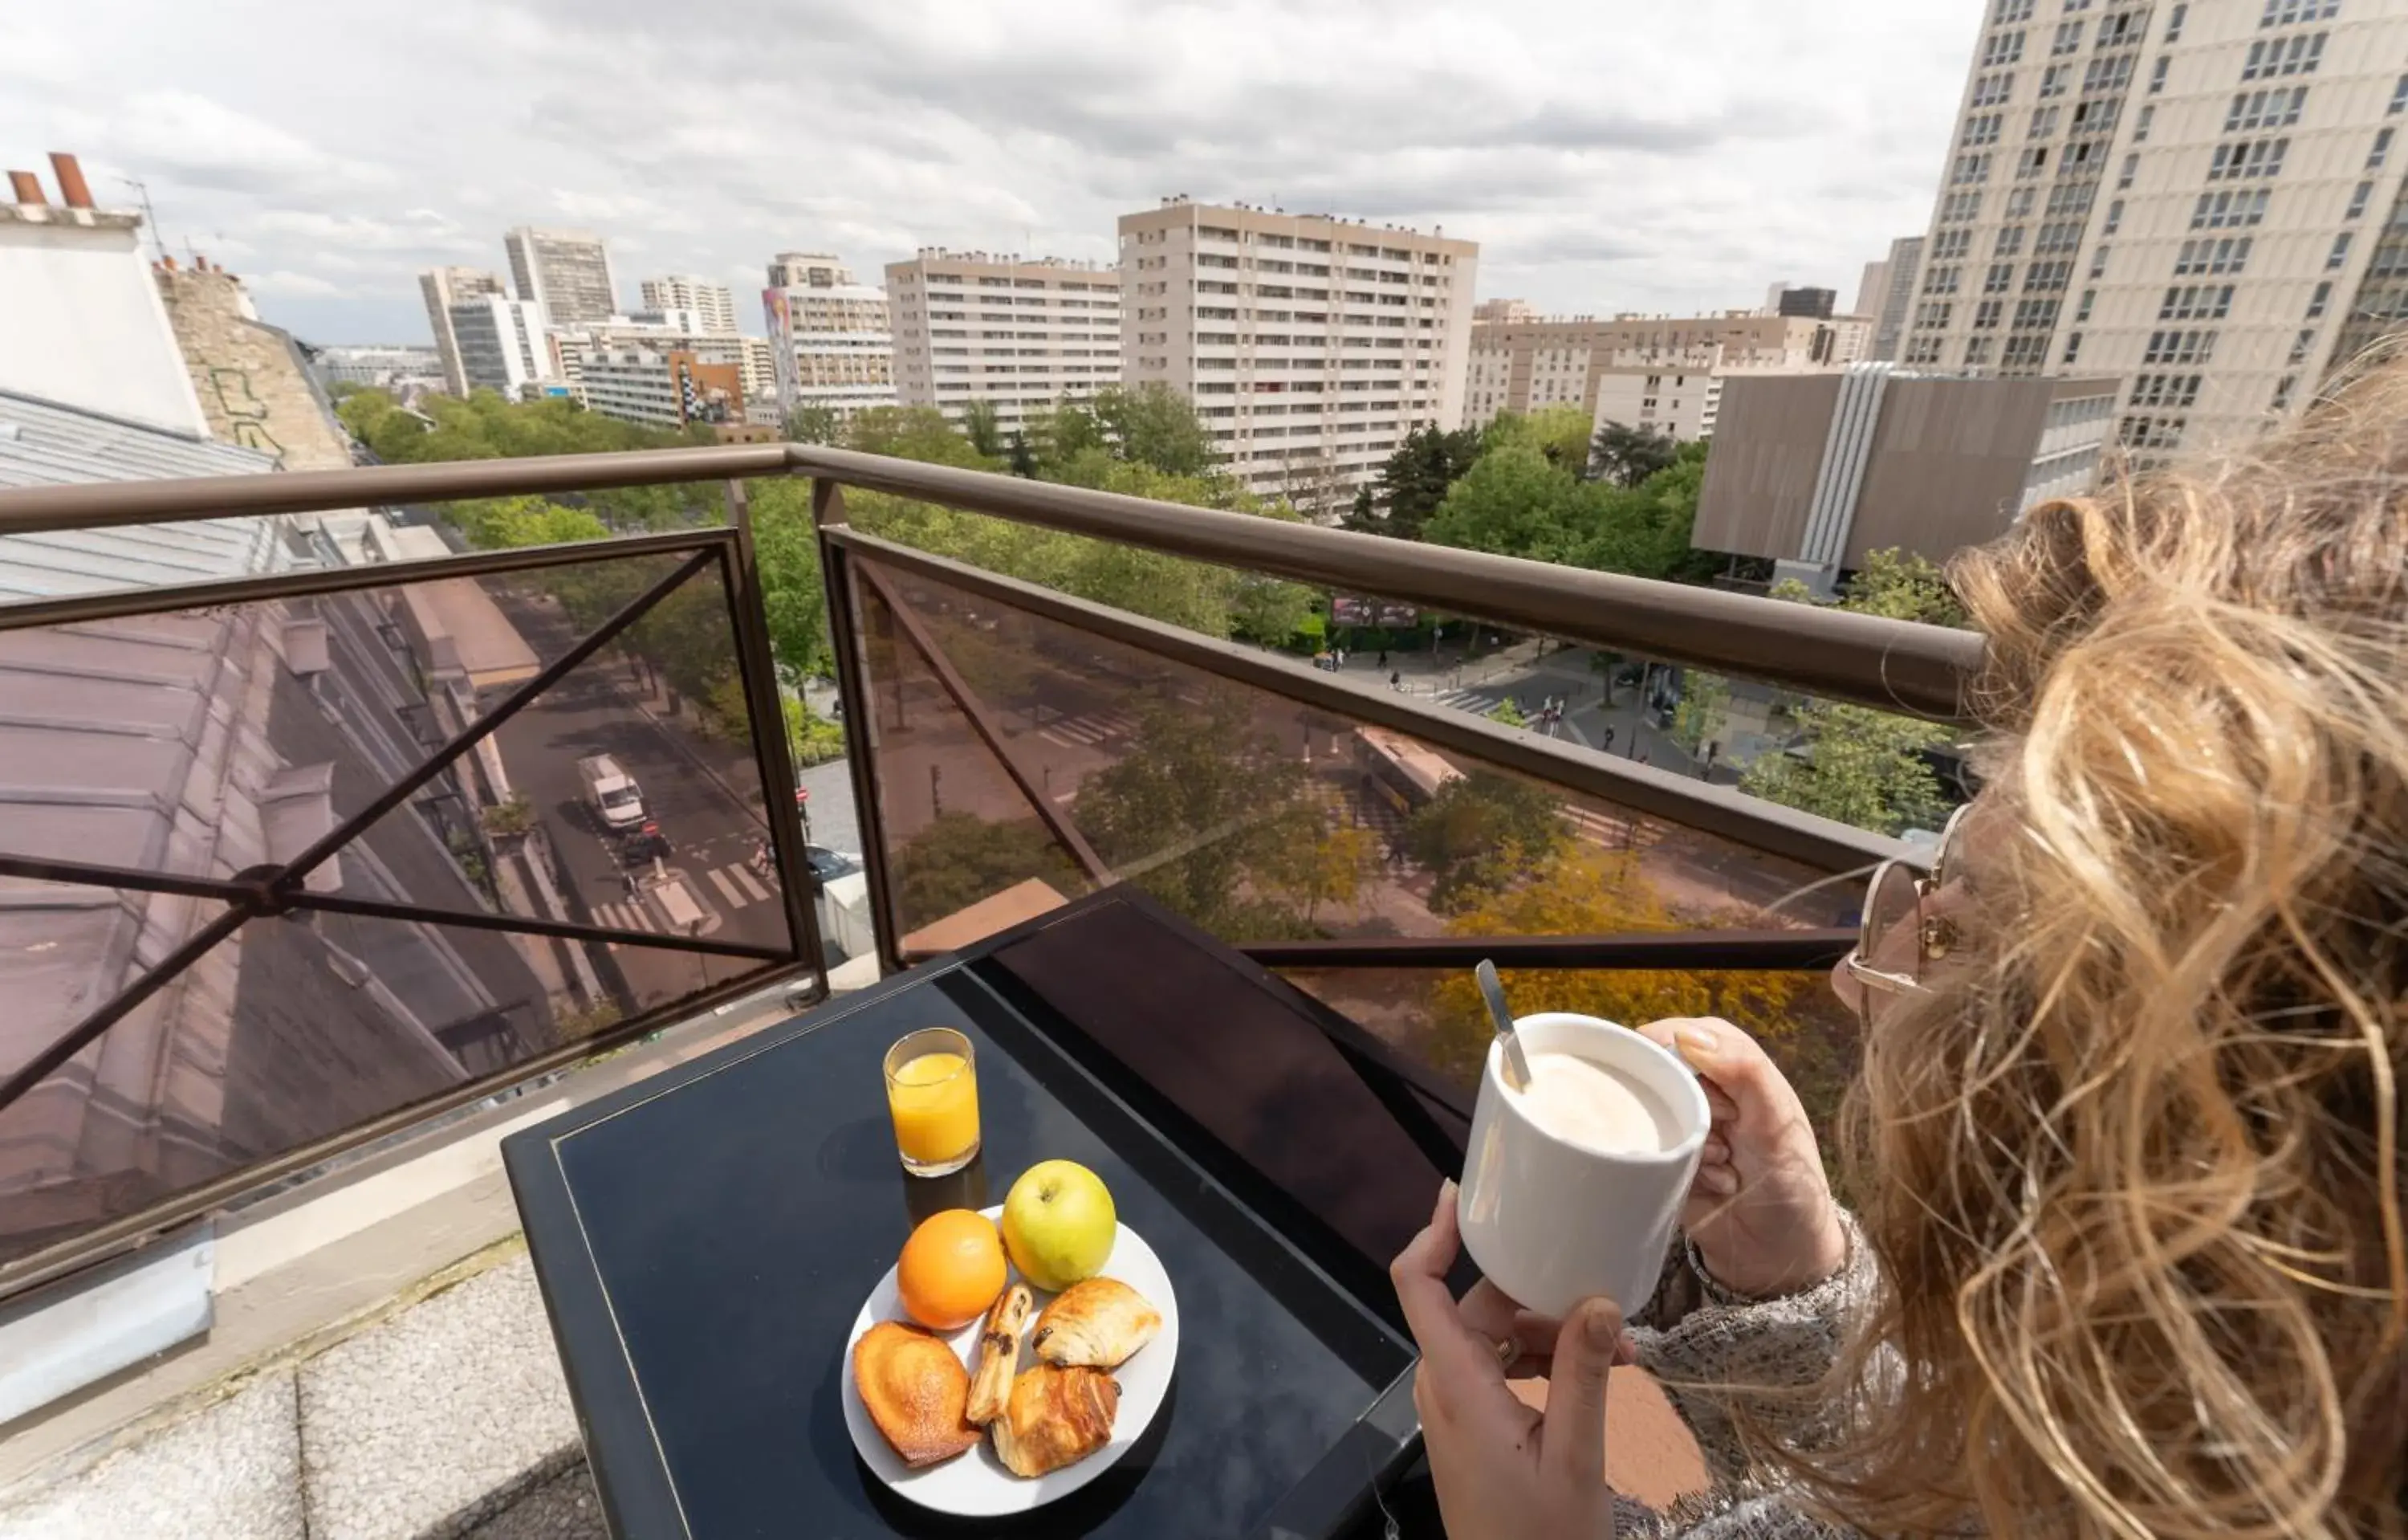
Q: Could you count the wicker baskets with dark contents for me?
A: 0